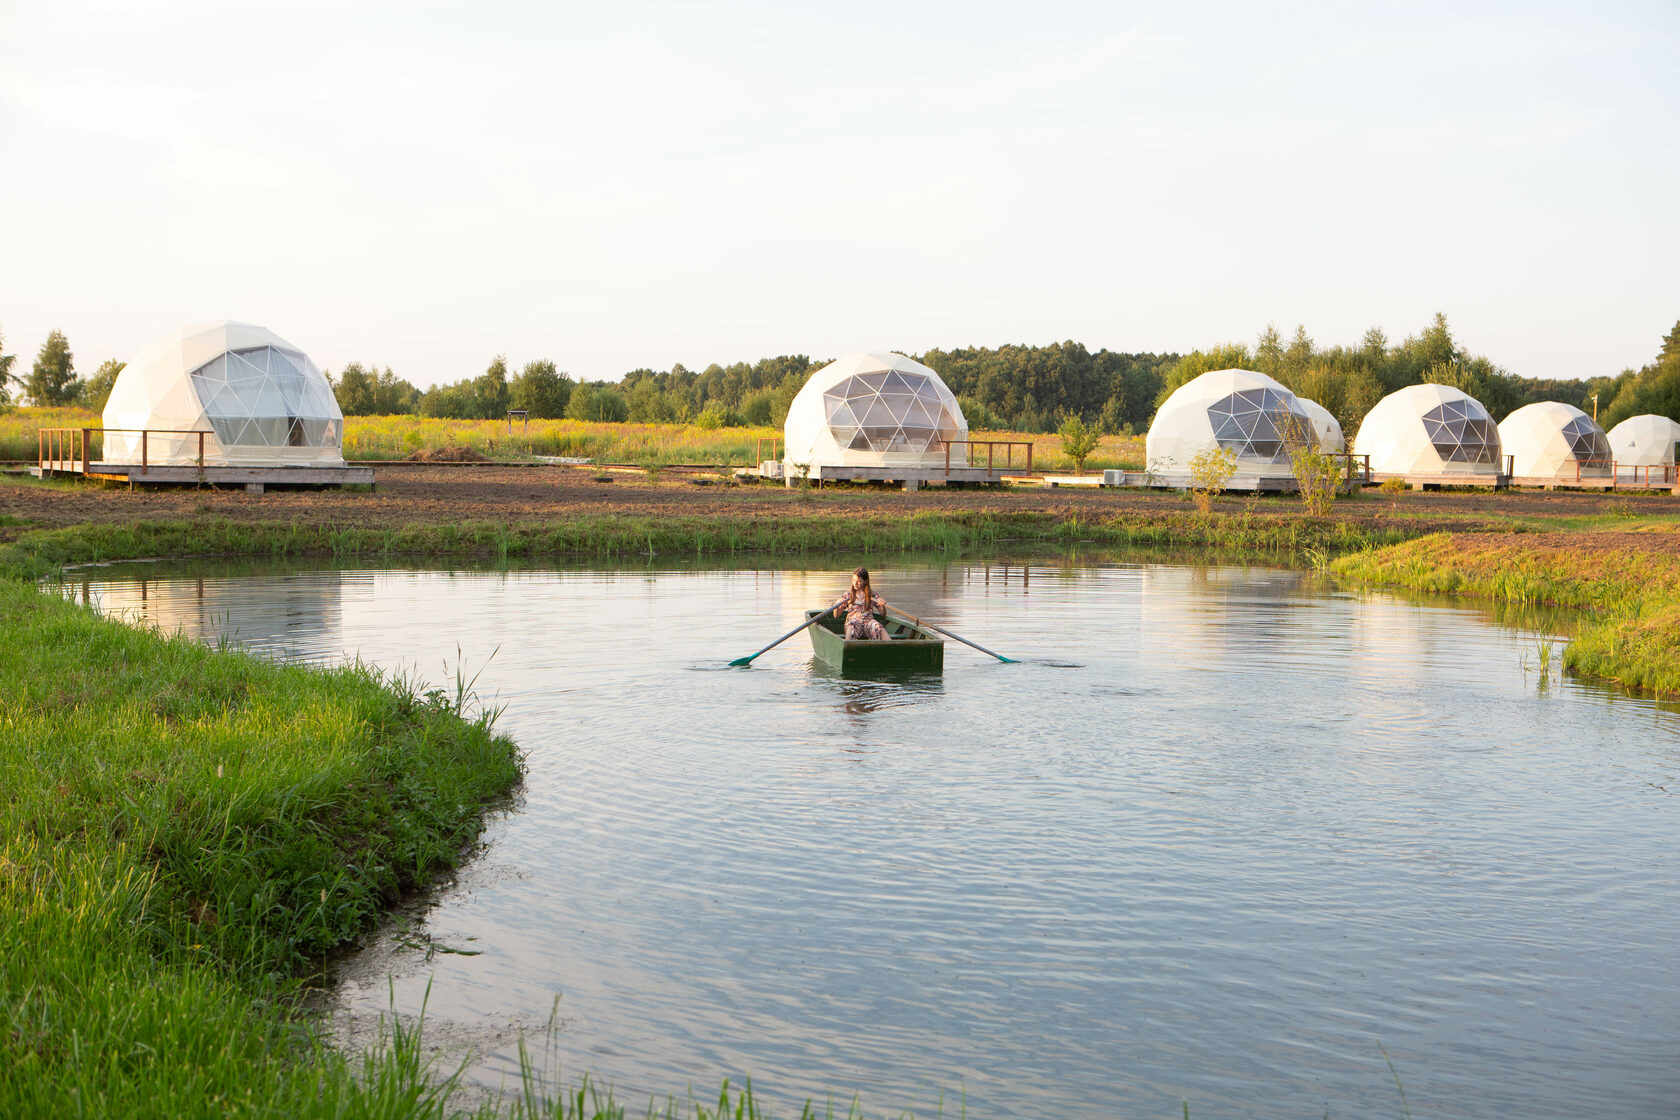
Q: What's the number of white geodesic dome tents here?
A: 7